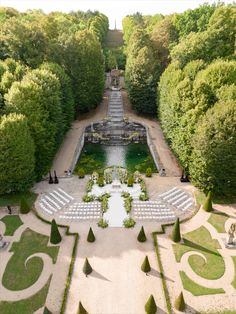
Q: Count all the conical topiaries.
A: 12